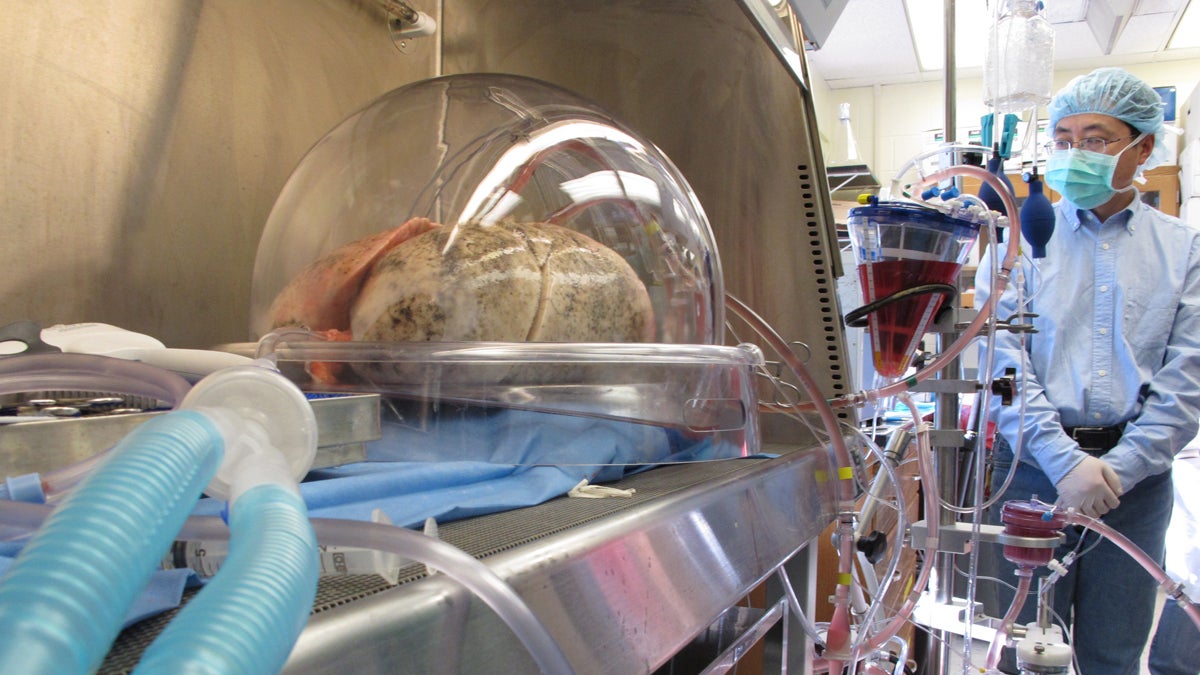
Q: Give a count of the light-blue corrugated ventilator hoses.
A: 2